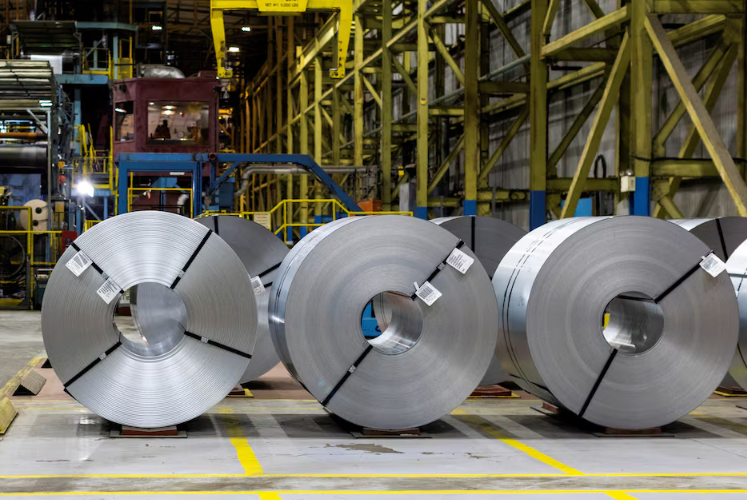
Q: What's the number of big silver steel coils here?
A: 7